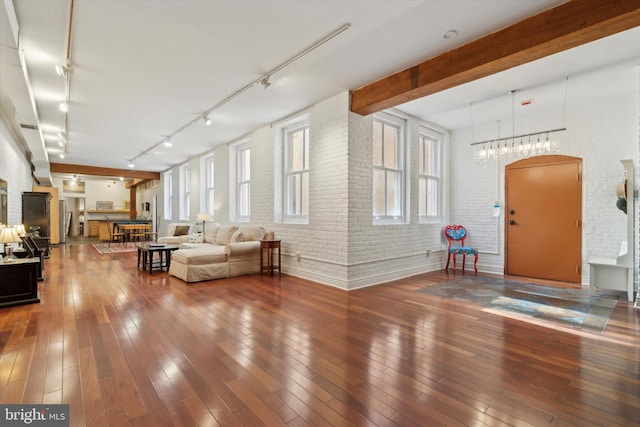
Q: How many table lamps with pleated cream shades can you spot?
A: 2